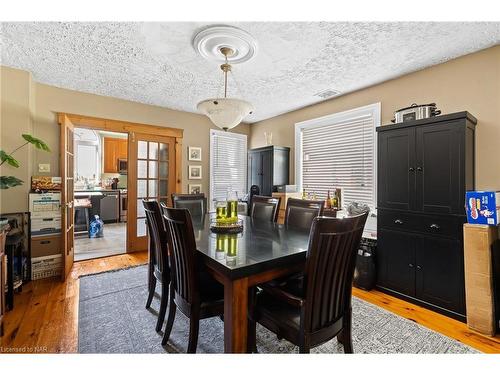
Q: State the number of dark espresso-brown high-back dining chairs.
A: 6